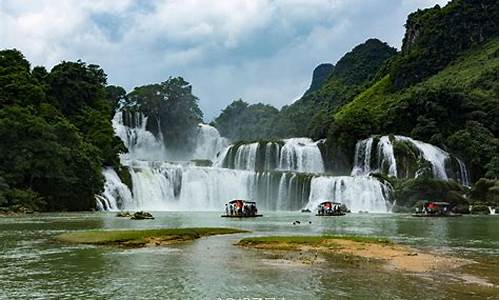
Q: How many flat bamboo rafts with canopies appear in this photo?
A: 3